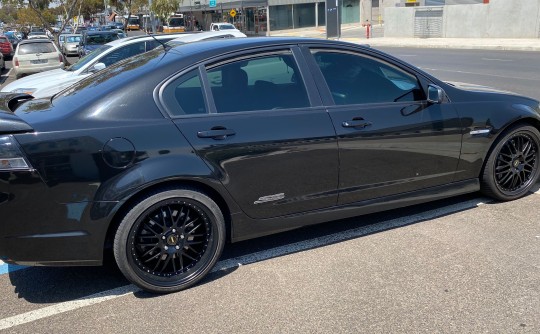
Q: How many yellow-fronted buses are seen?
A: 2